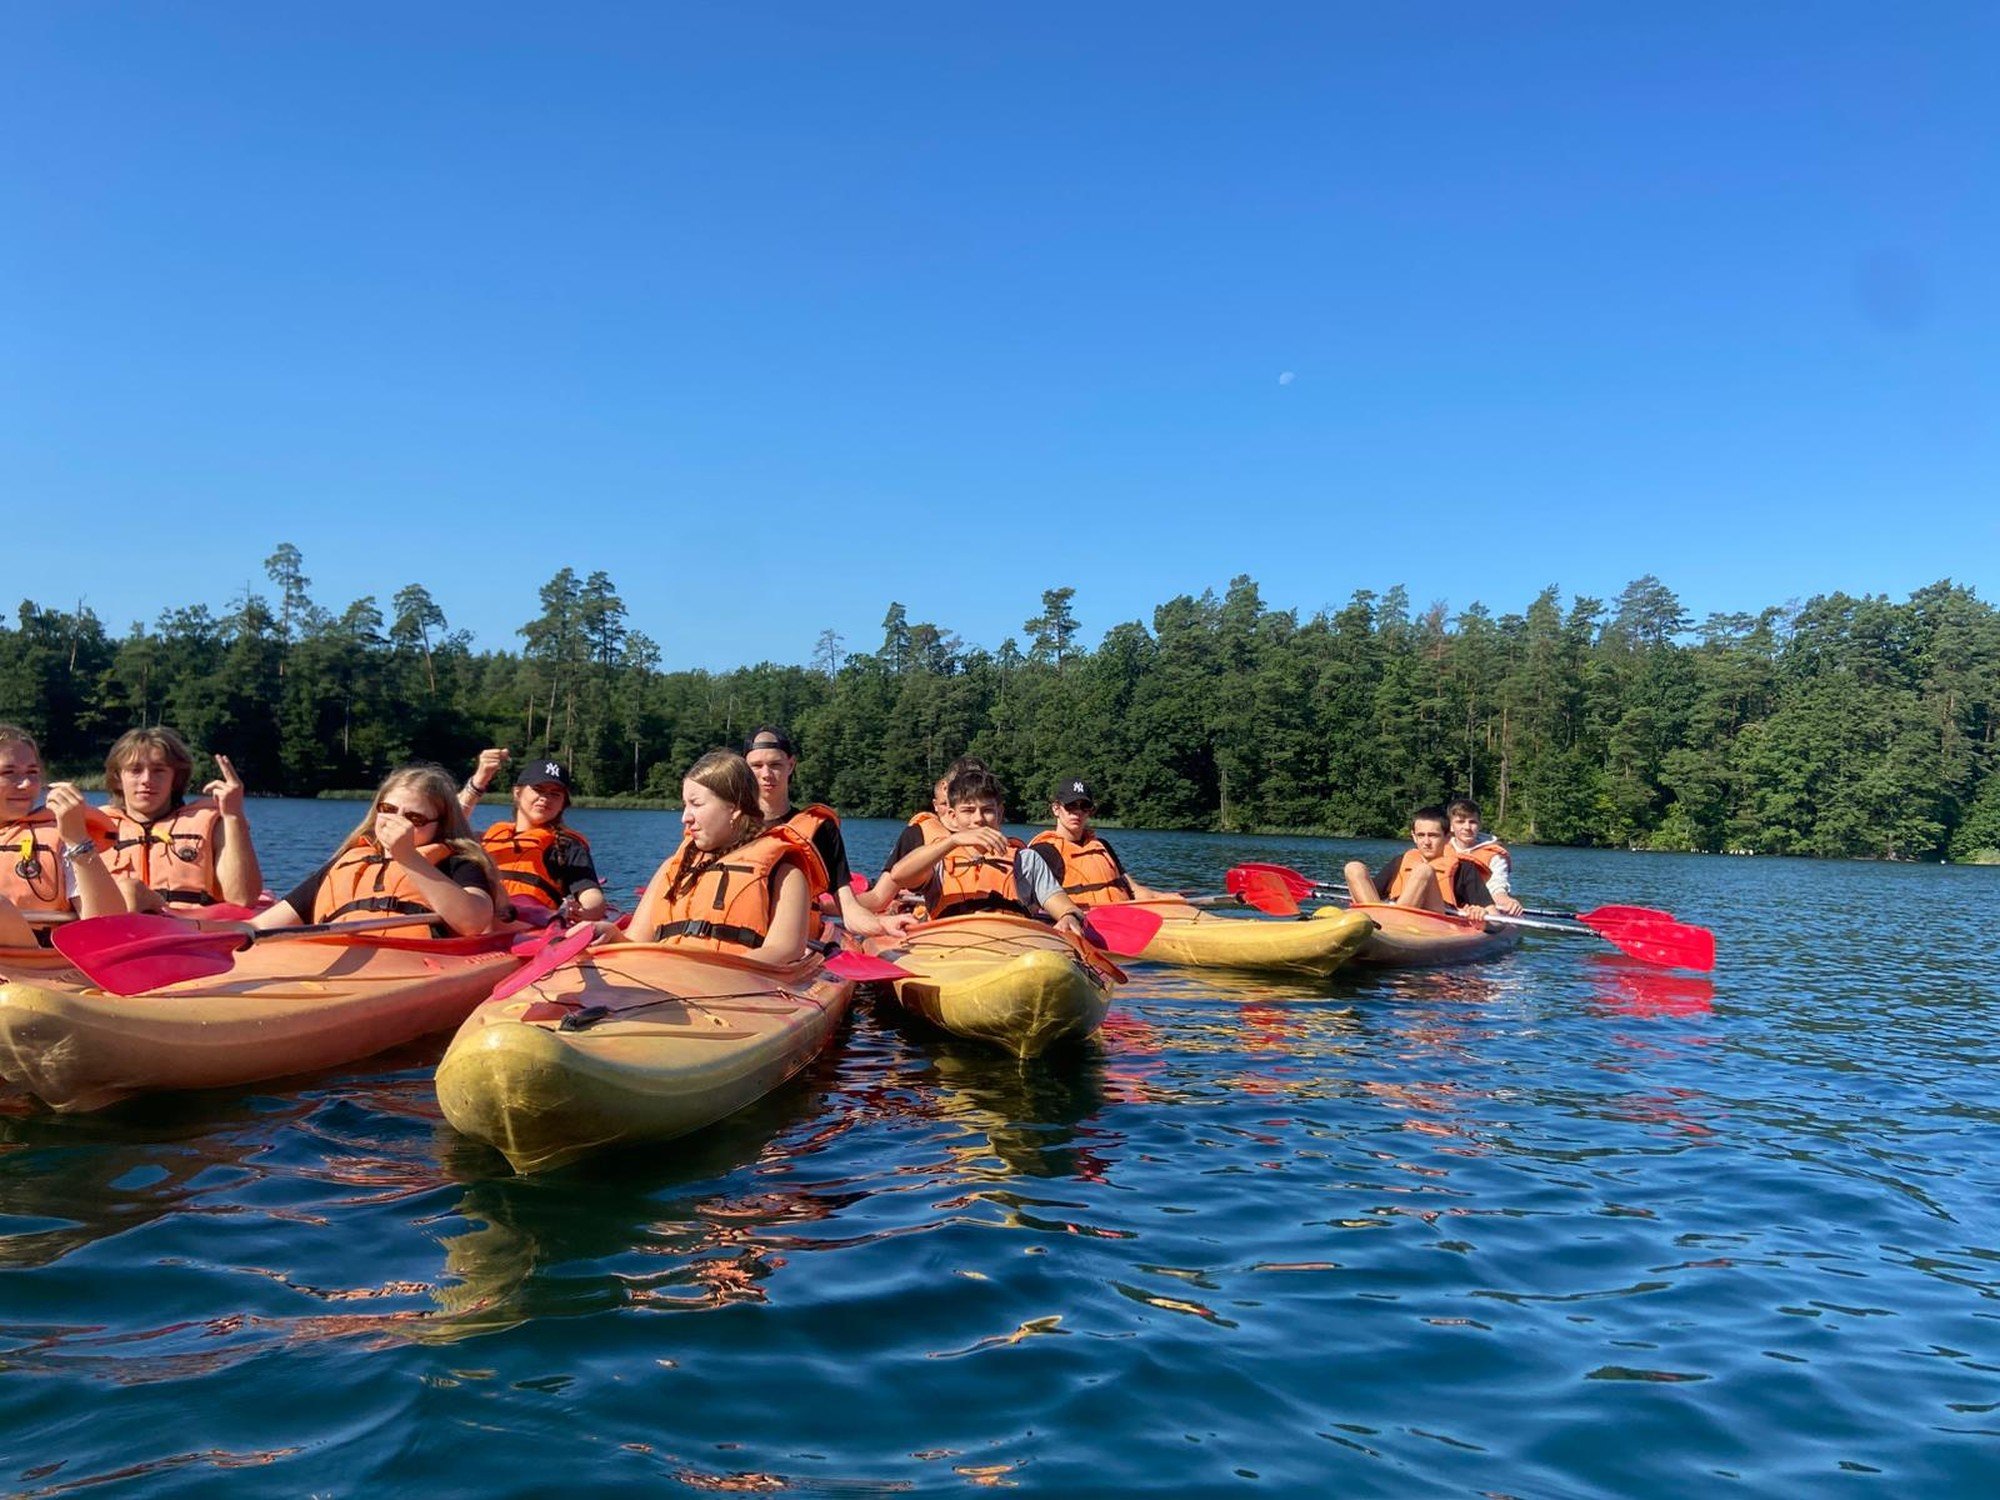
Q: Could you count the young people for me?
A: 11